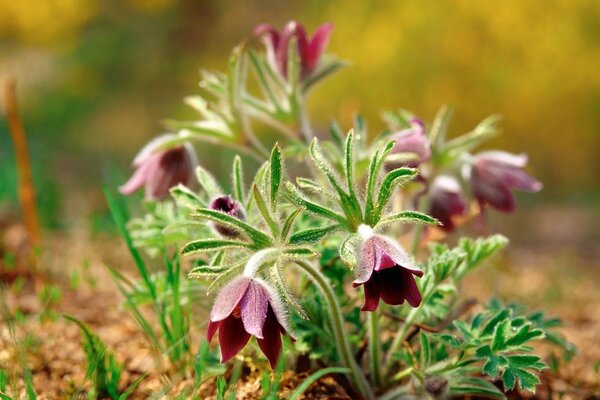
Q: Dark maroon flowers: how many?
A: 2